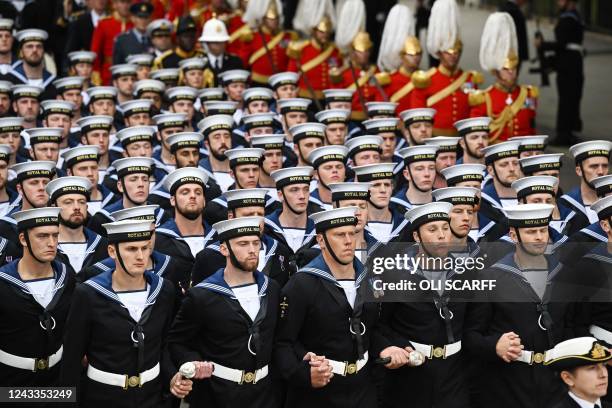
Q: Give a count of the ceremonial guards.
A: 6